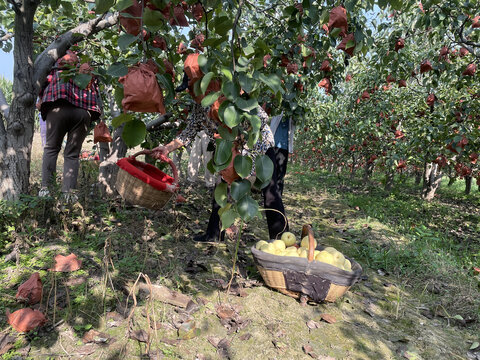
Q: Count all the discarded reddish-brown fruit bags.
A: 3